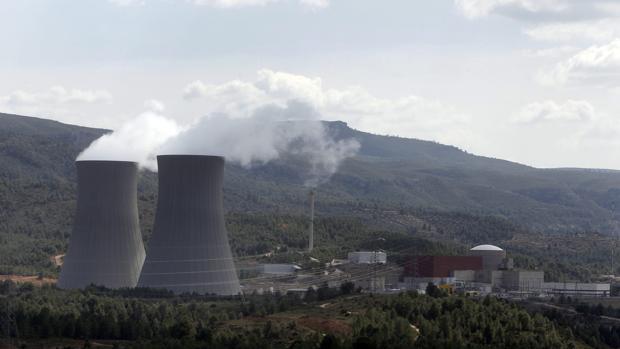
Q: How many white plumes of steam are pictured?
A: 2